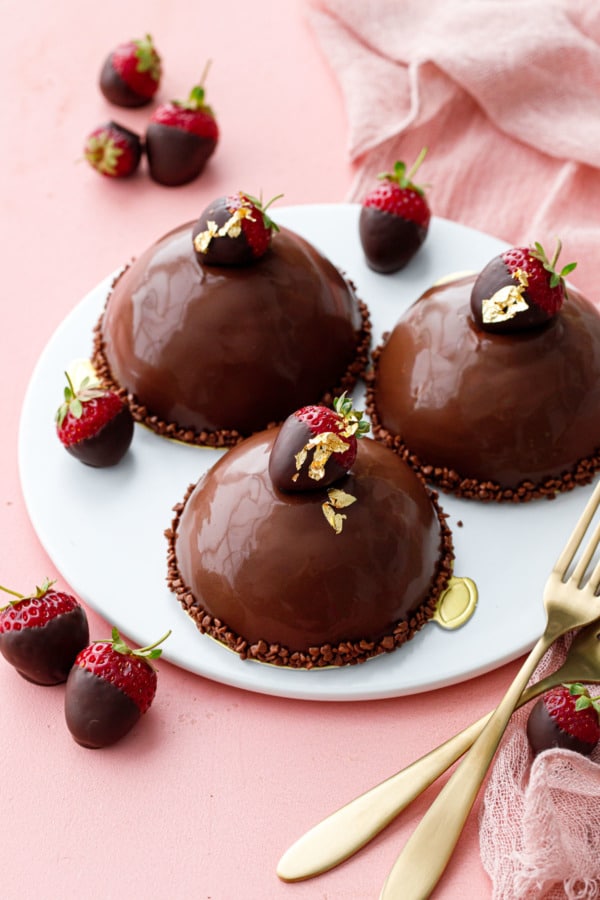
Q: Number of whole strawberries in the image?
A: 11